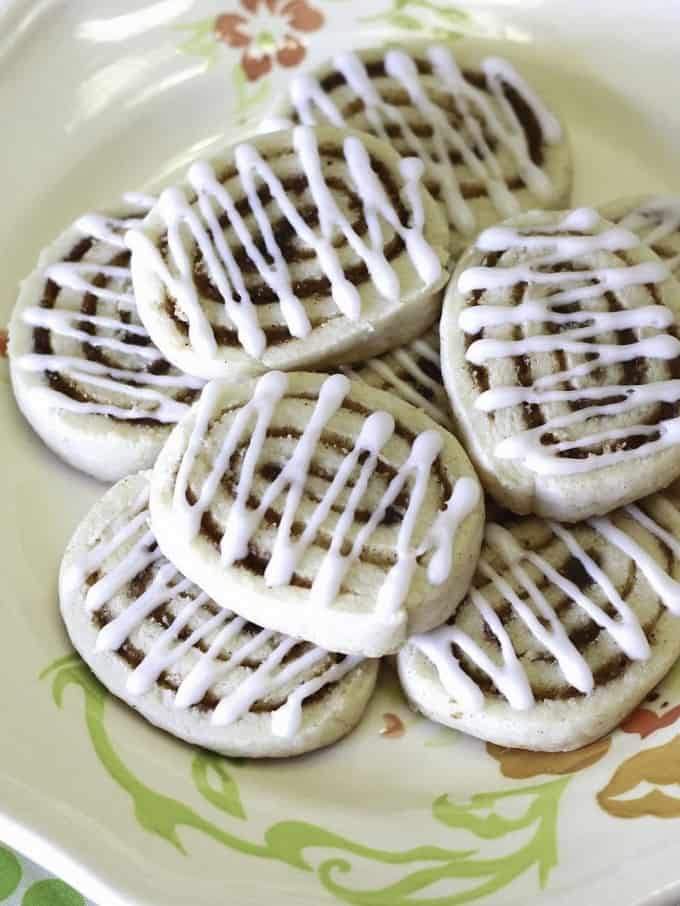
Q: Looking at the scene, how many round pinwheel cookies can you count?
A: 9